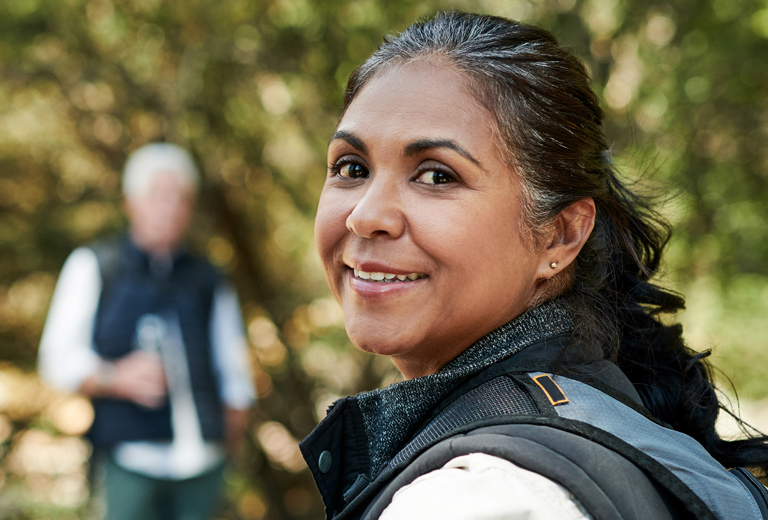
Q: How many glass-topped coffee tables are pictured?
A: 0